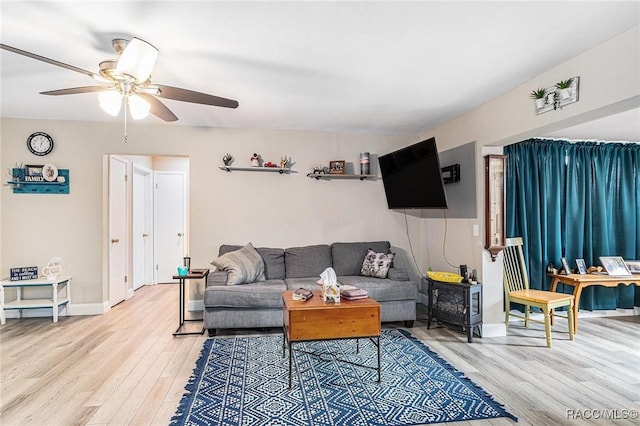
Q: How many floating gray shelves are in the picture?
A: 2